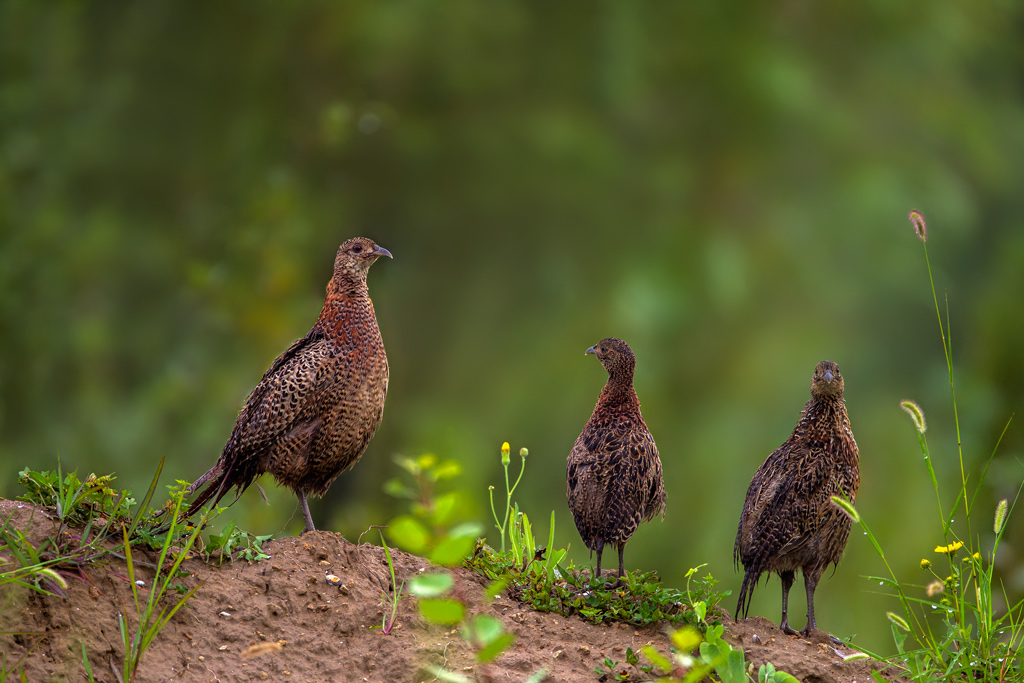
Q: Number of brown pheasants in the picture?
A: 3